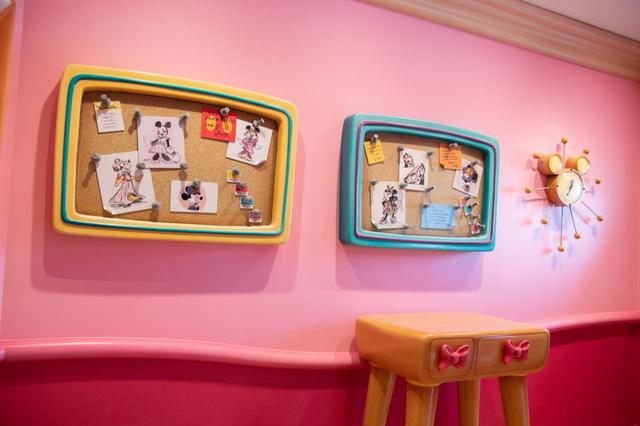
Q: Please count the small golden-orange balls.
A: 9